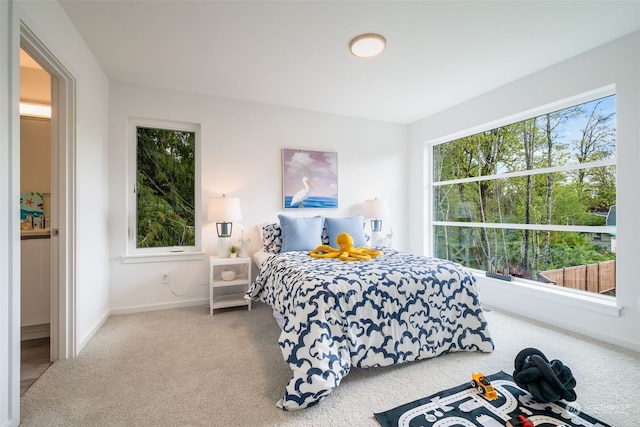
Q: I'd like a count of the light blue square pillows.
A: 2